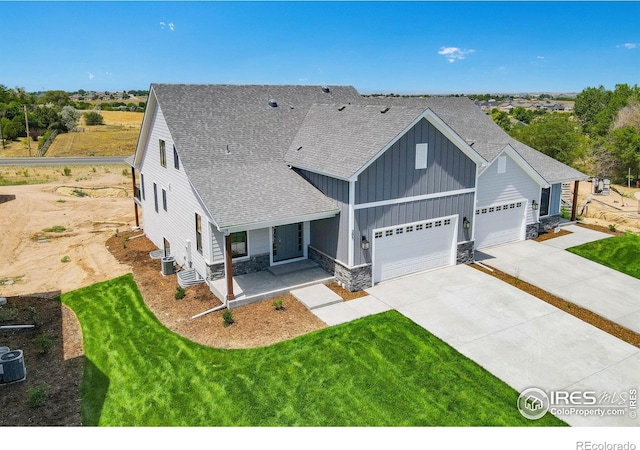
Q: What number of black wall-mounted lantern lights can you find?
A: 3